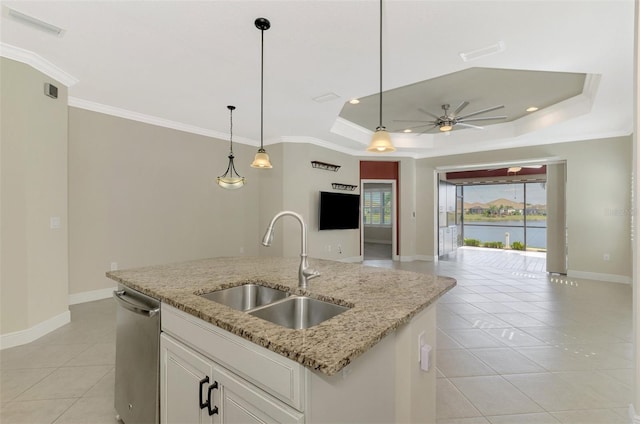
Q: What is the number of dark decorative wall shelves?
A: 2